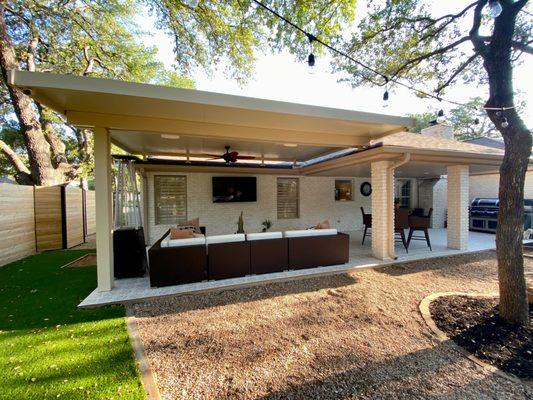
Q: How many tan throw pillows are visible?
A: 3